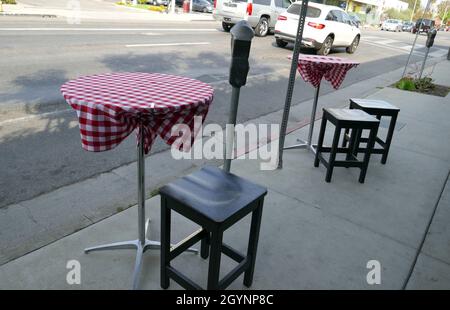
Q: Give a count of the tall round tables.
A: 2